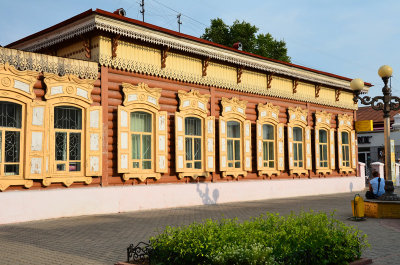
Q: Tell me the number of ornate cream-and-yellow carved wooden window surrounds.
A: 9